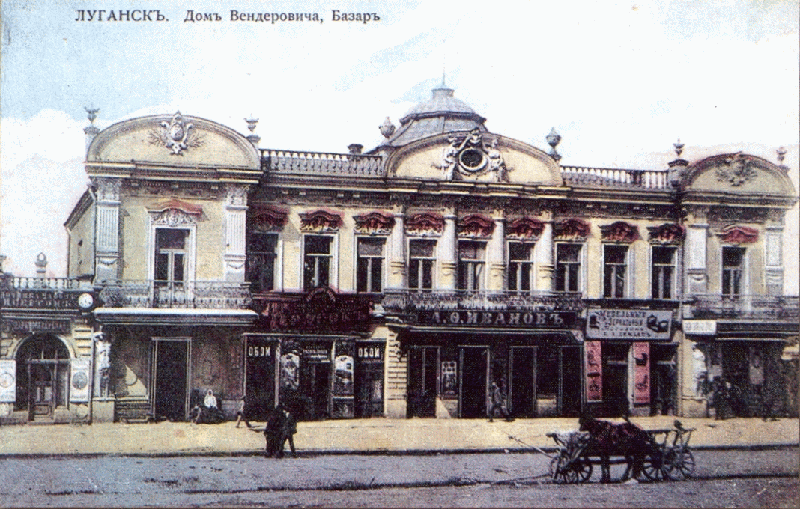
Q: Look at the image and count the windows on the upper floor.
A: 11